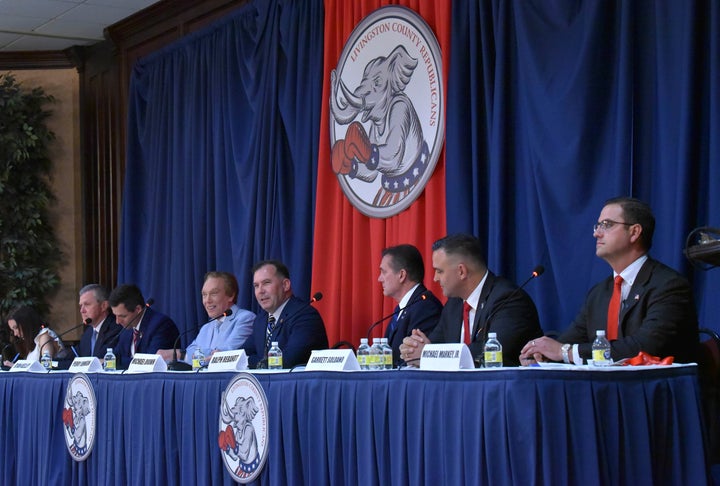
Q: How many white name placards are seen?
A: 6